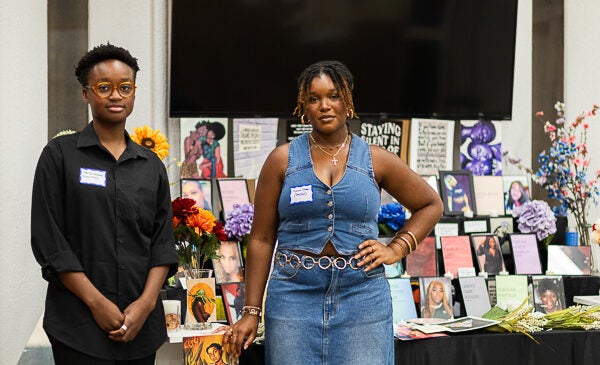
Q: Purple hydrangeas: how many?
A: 2